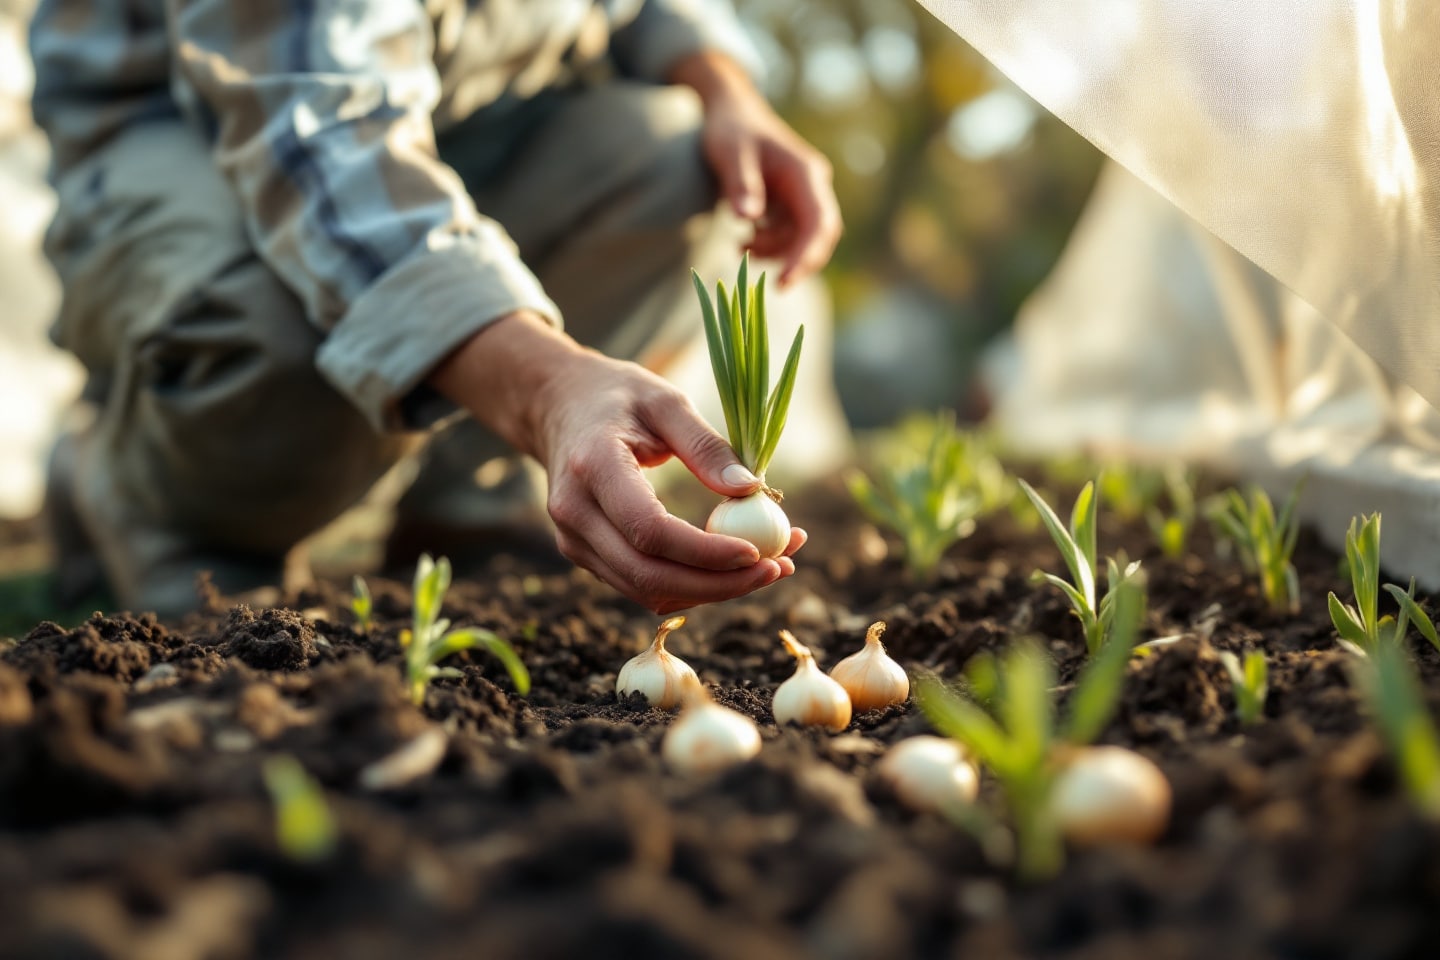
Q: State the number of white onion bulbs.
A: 7